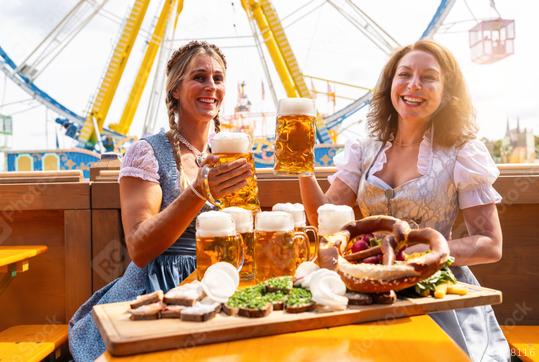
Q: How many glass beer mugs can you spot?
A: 7